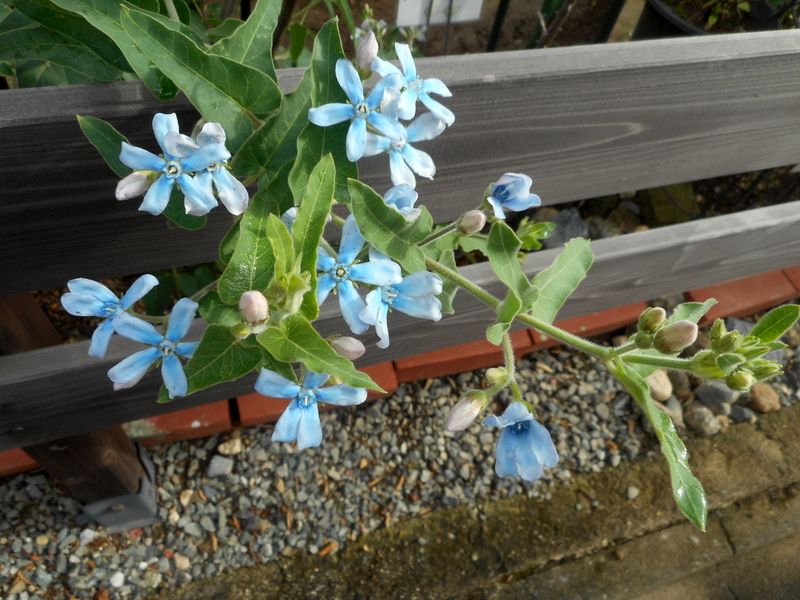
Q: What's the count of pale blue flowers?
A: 13